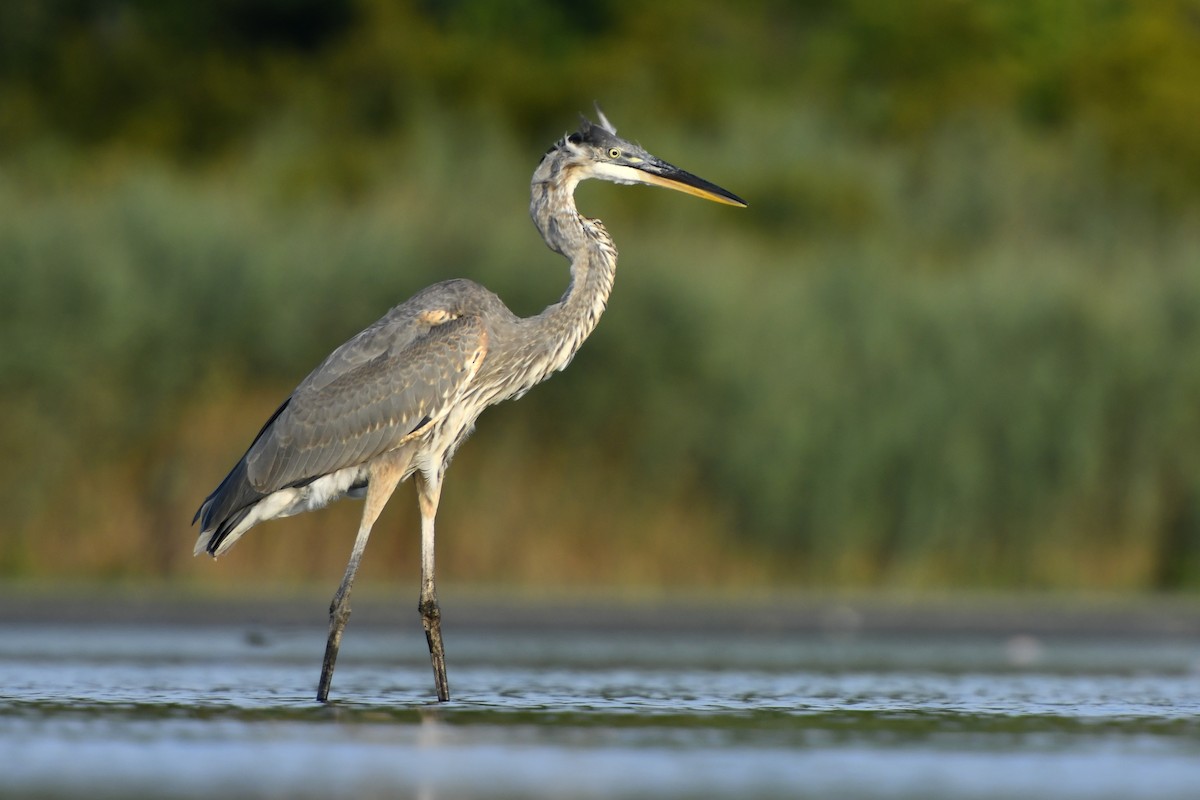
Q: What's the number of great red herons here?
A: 0